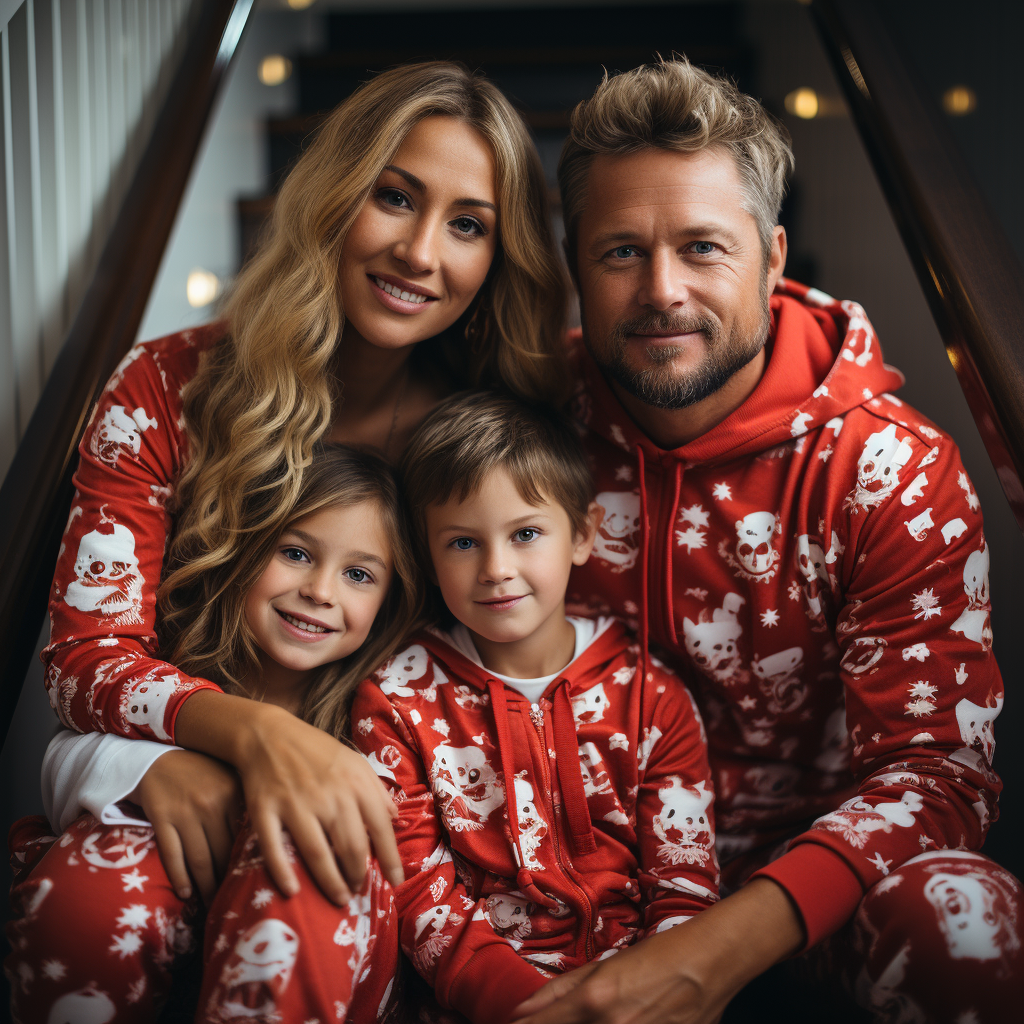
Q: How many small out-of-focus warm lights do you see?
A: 5